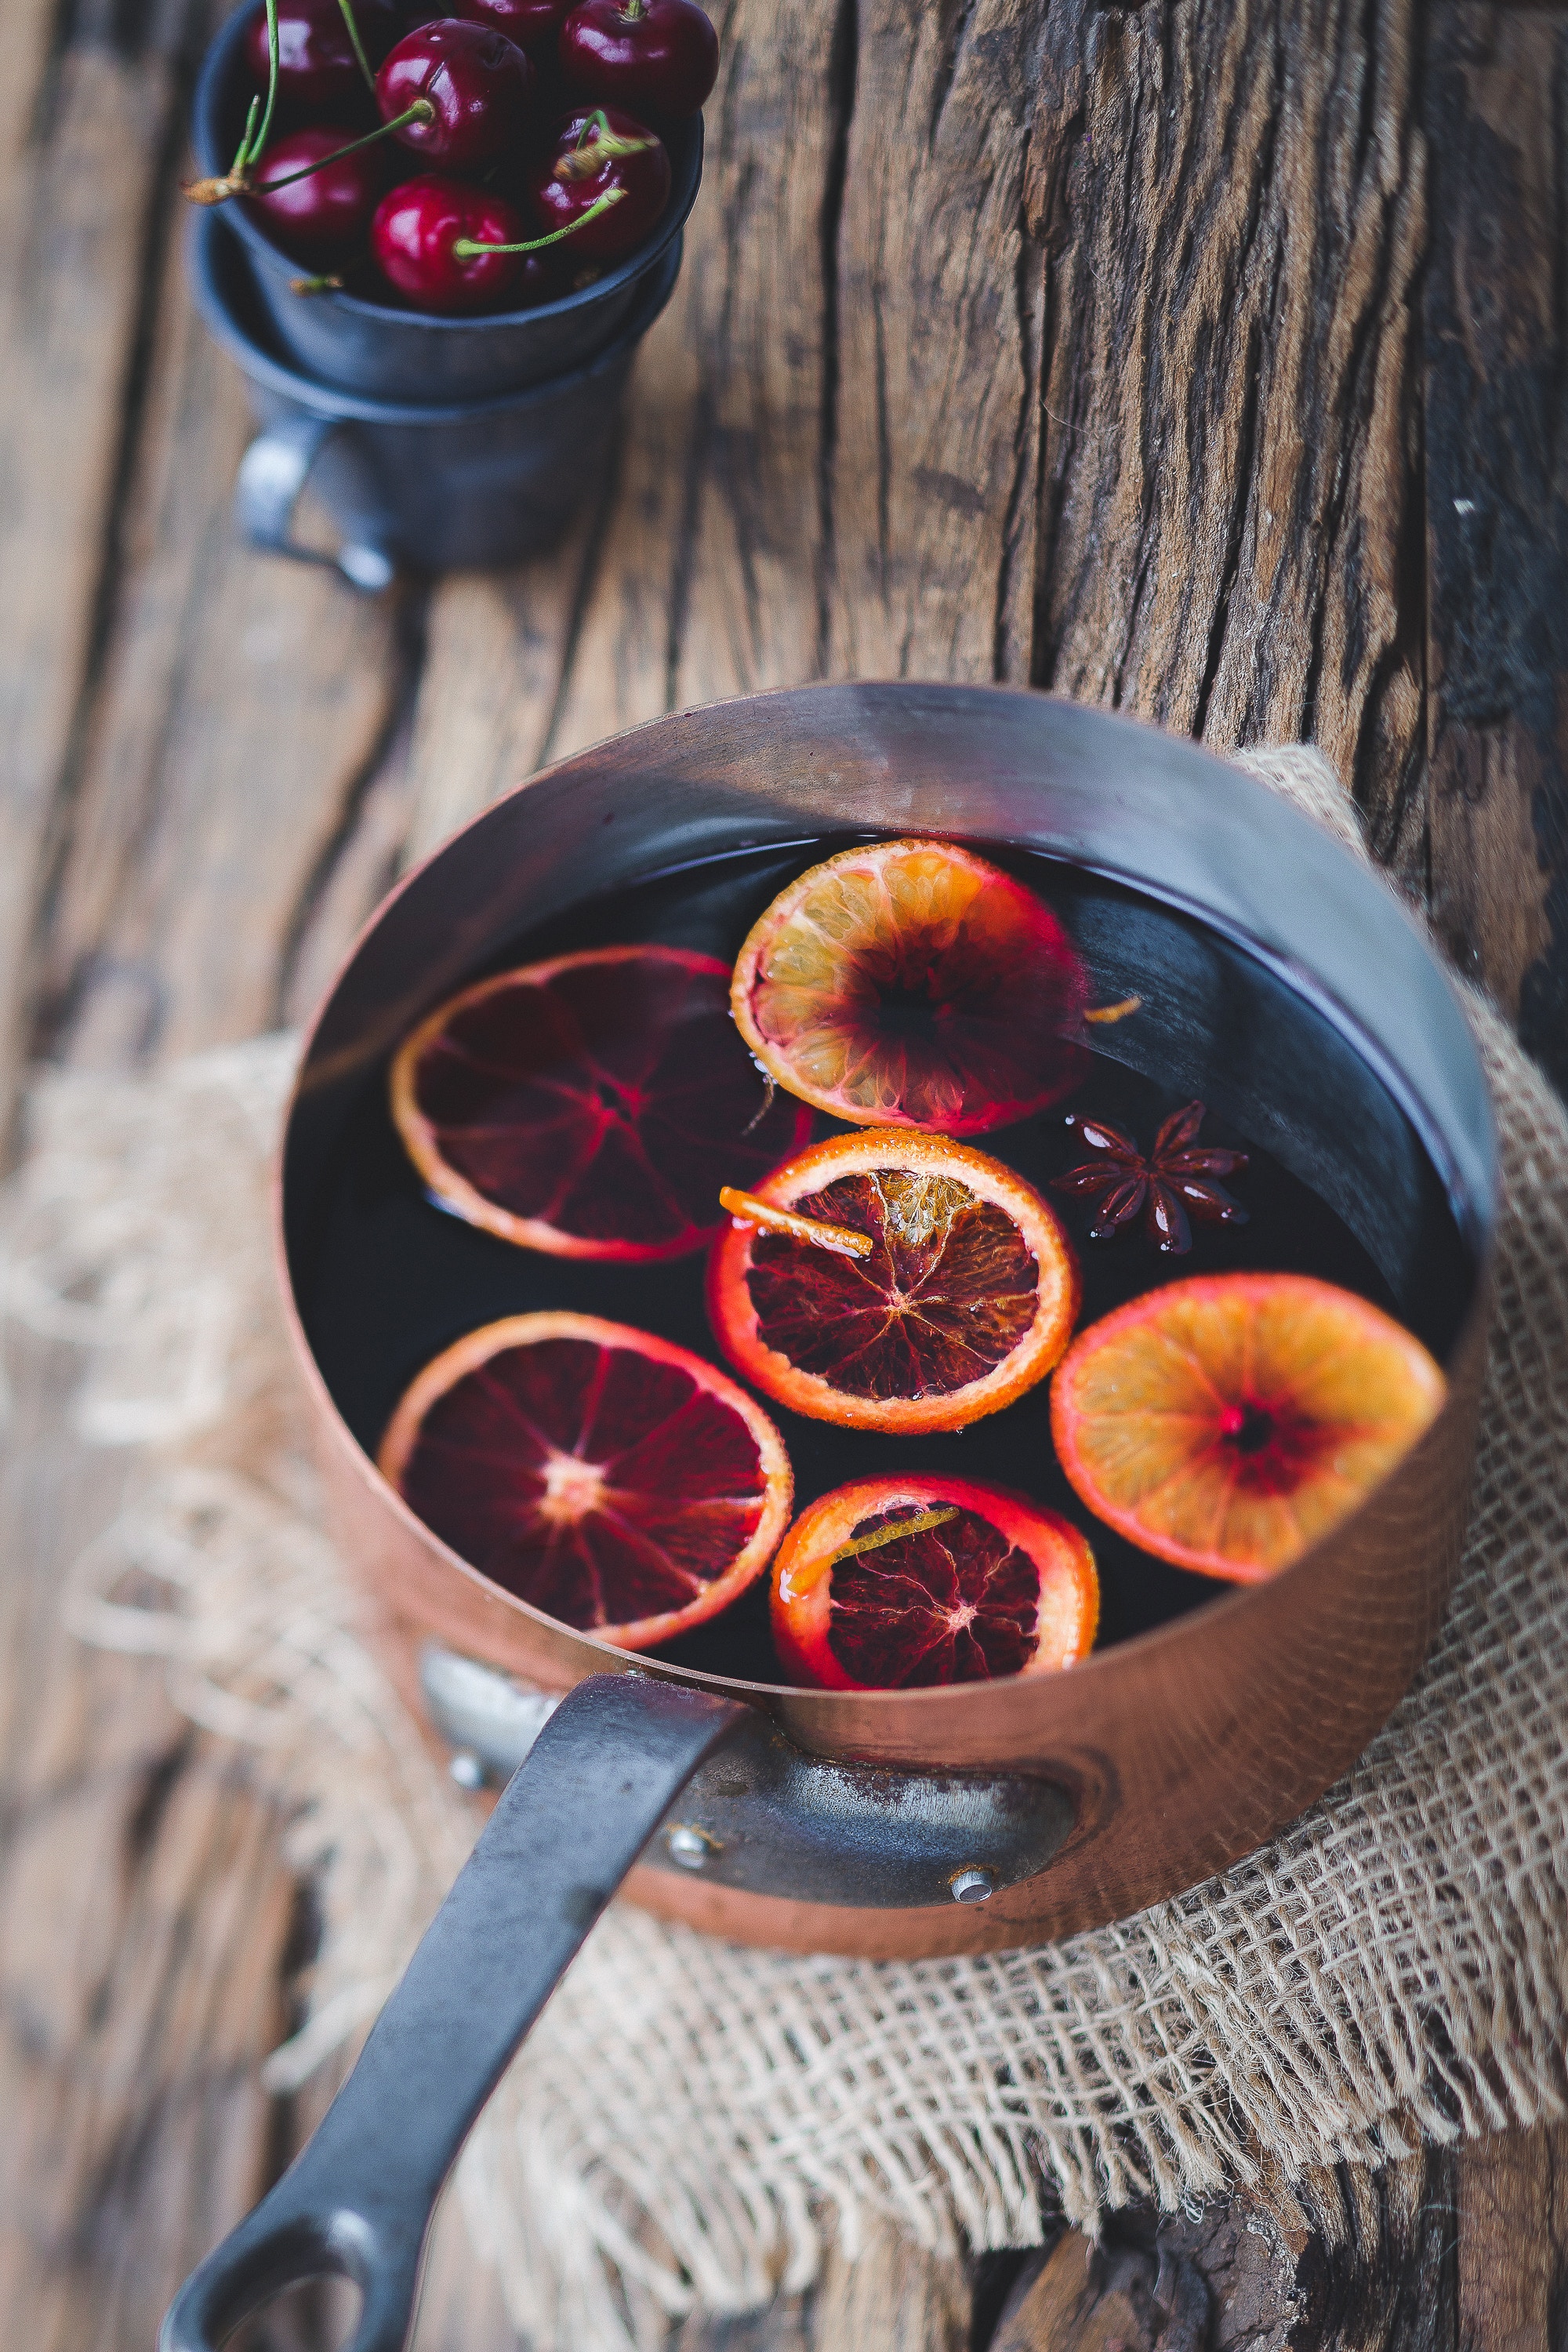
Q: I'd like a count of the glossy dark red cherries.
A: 7